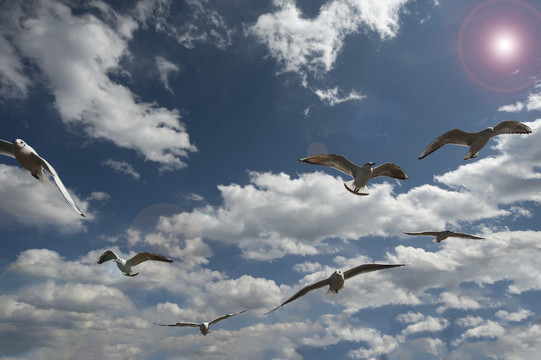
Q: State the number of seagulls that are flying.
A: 7